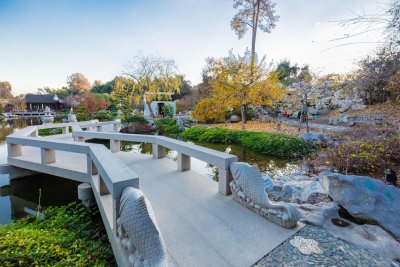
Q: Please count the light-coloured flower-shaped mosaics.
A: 1